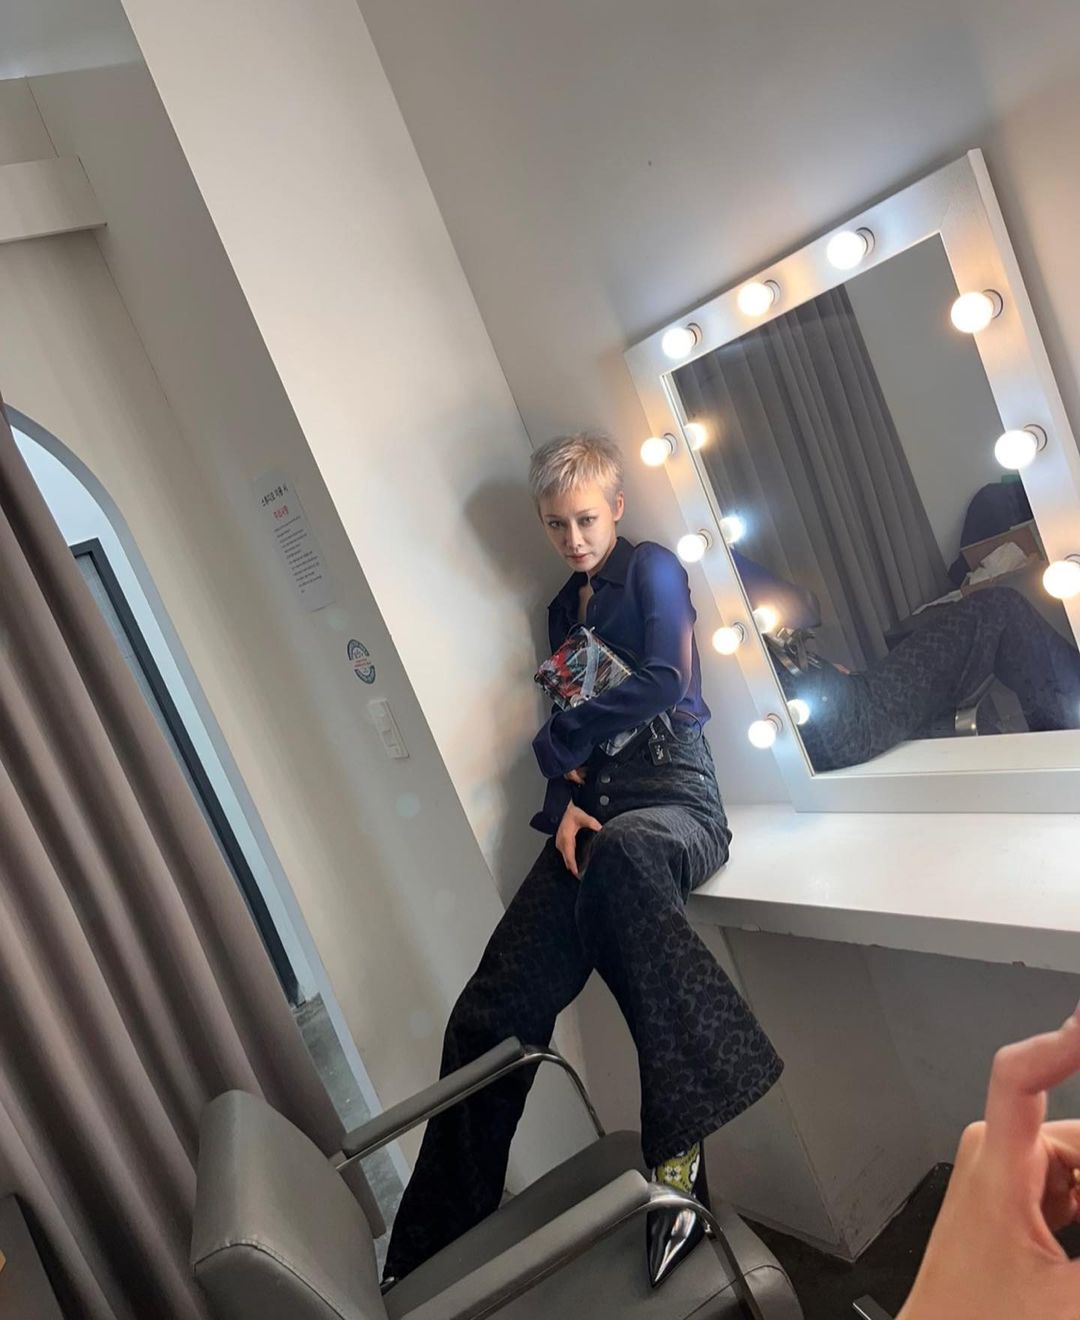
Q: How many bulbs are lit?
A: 10